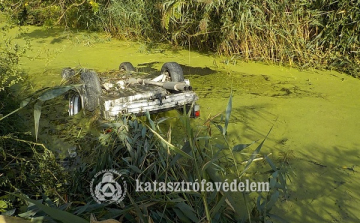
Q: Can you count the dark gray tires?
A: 4